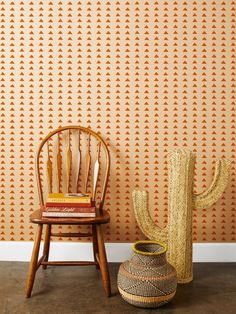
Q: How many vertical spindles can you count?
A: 6